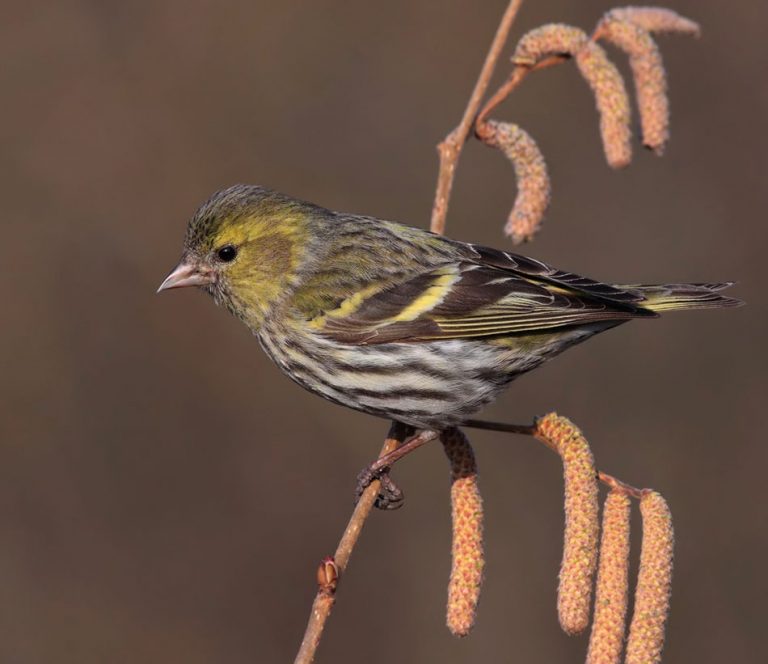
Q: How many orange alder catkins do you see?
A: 8